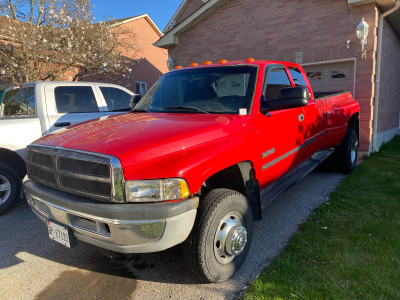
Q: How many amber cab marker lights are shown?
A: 5